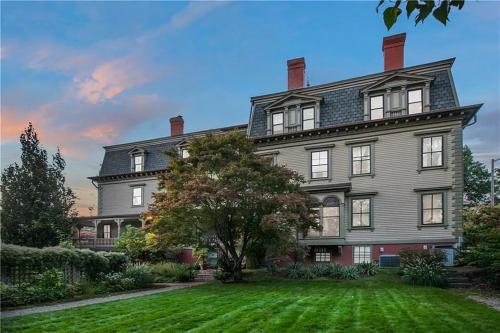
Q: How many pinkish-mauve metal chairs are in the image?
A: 0